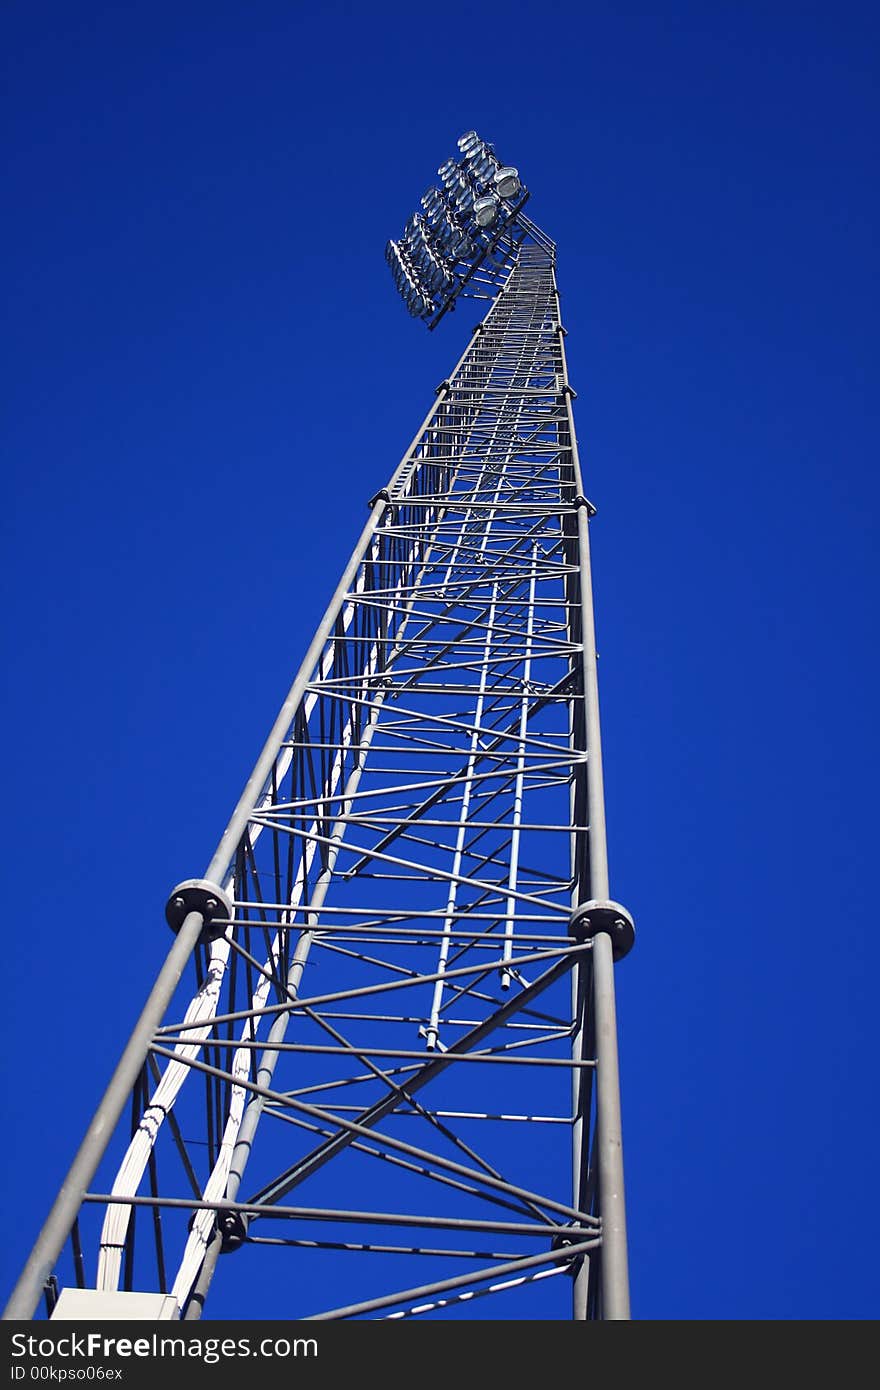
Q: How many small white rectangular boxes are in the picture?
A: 1